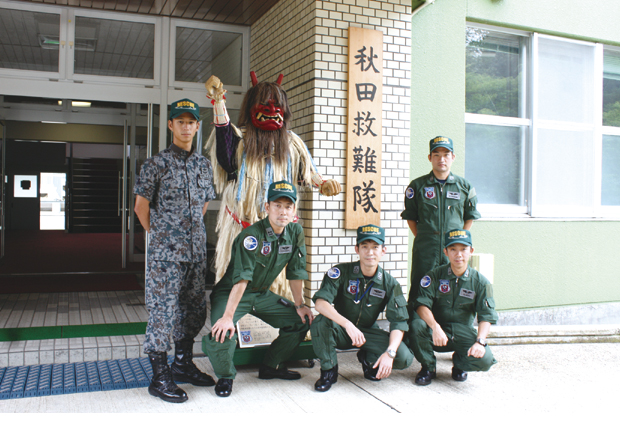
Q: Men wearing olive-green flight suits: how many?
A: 4